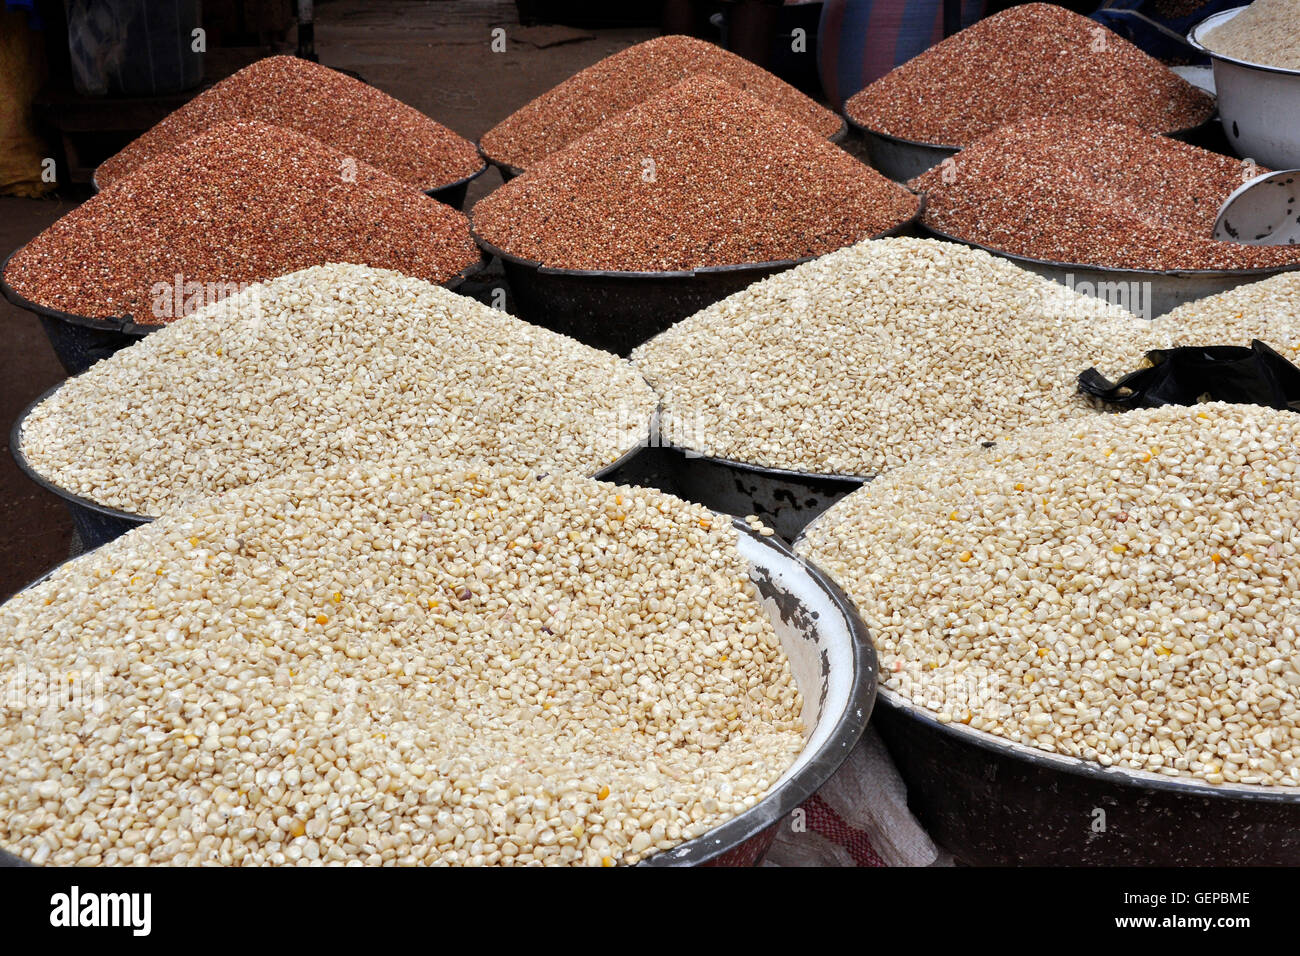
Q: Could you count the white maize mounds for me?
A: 5